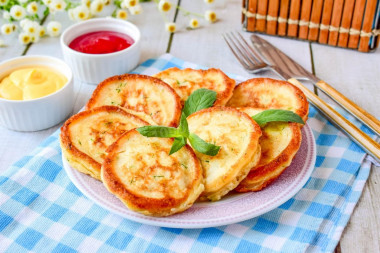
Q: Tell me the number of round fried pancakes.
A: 7